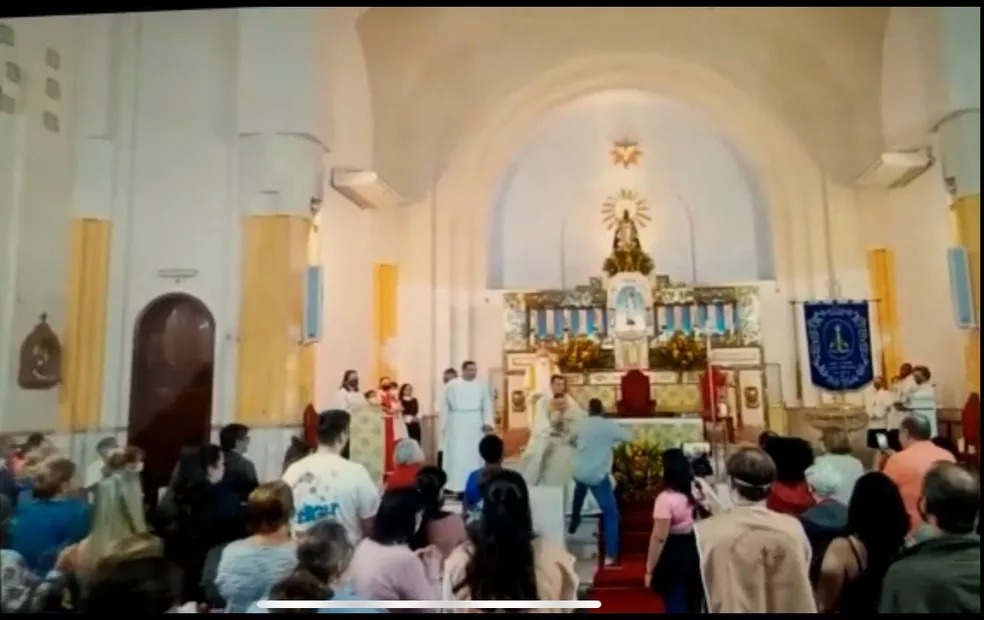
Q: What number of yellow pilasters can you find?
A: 5